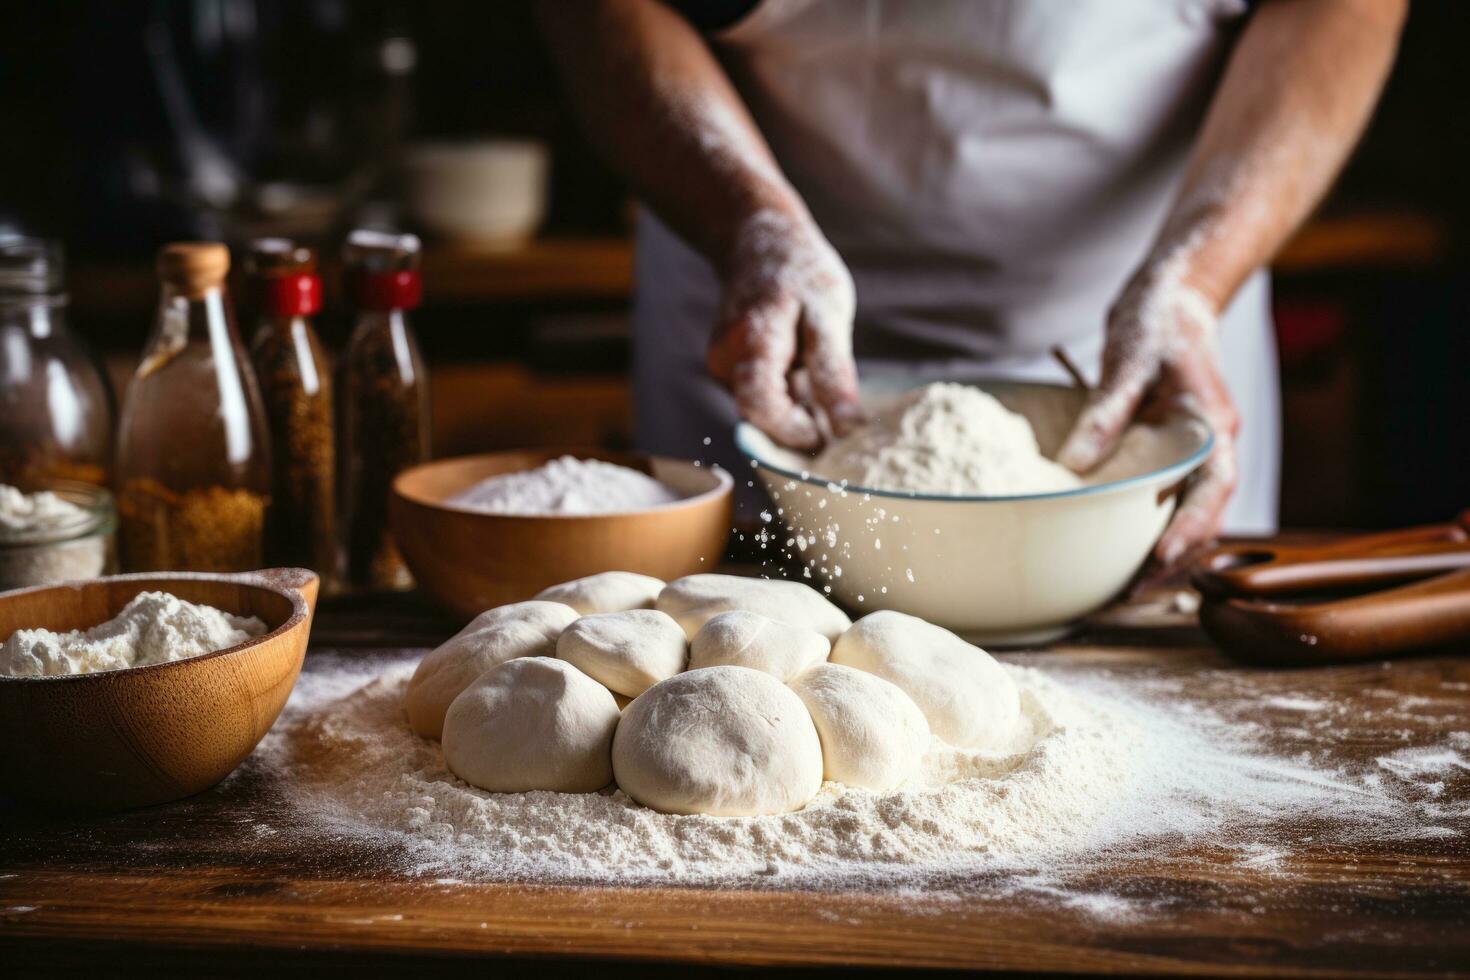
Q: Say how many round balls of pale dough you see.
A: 9